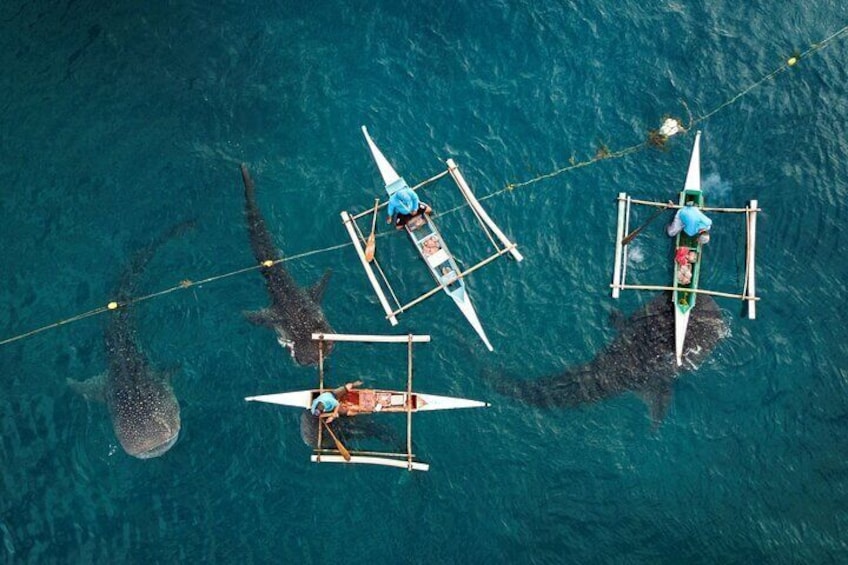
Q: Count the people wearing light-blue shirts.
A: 3